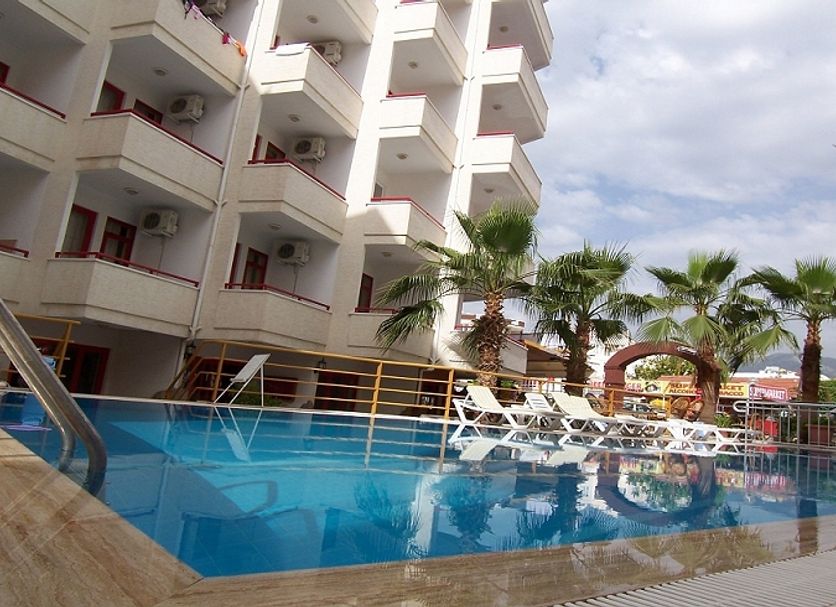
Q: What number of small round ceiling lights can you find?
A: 11